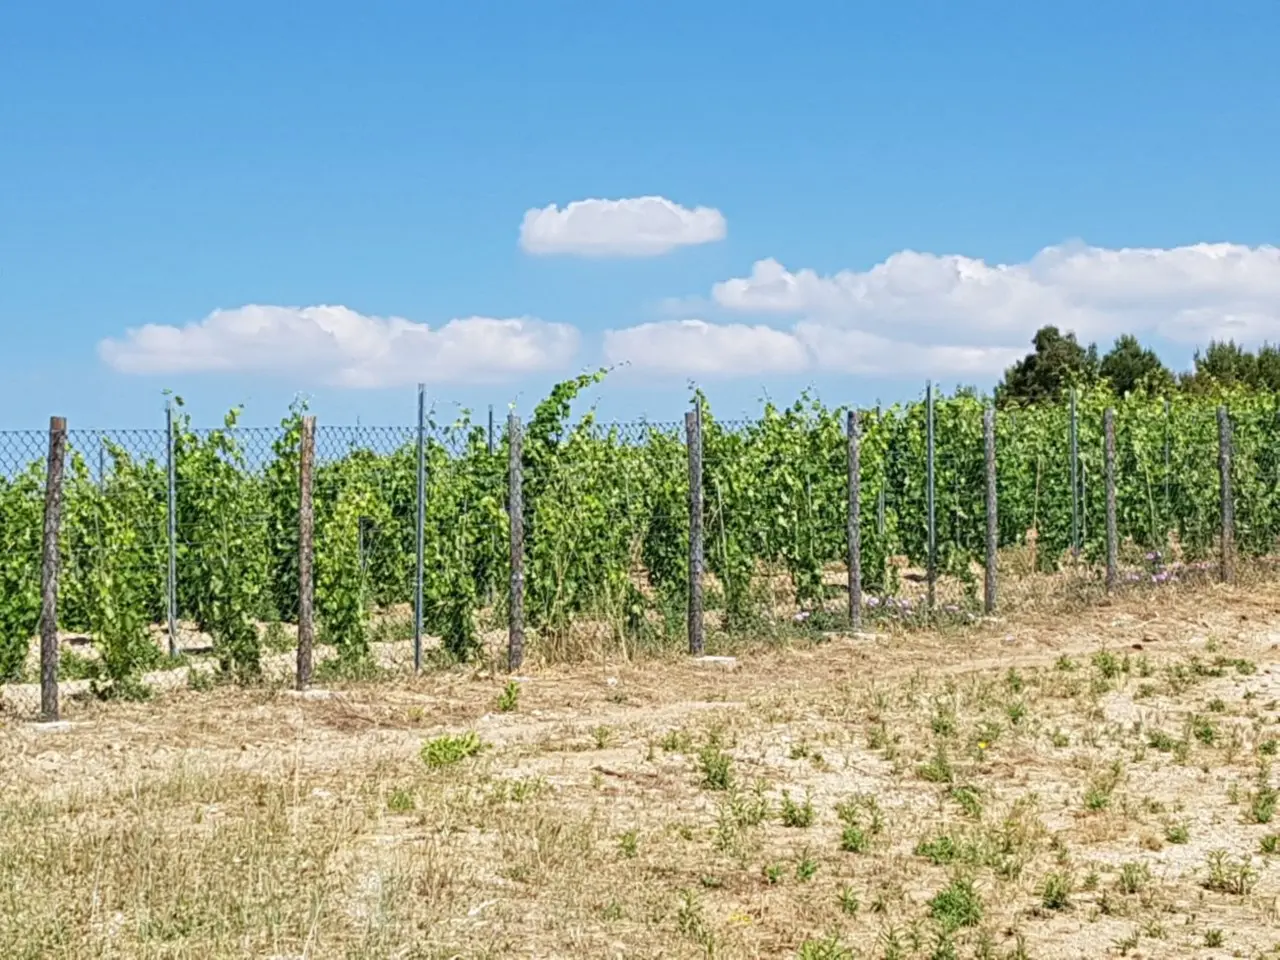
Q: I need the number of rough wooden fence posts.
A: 8